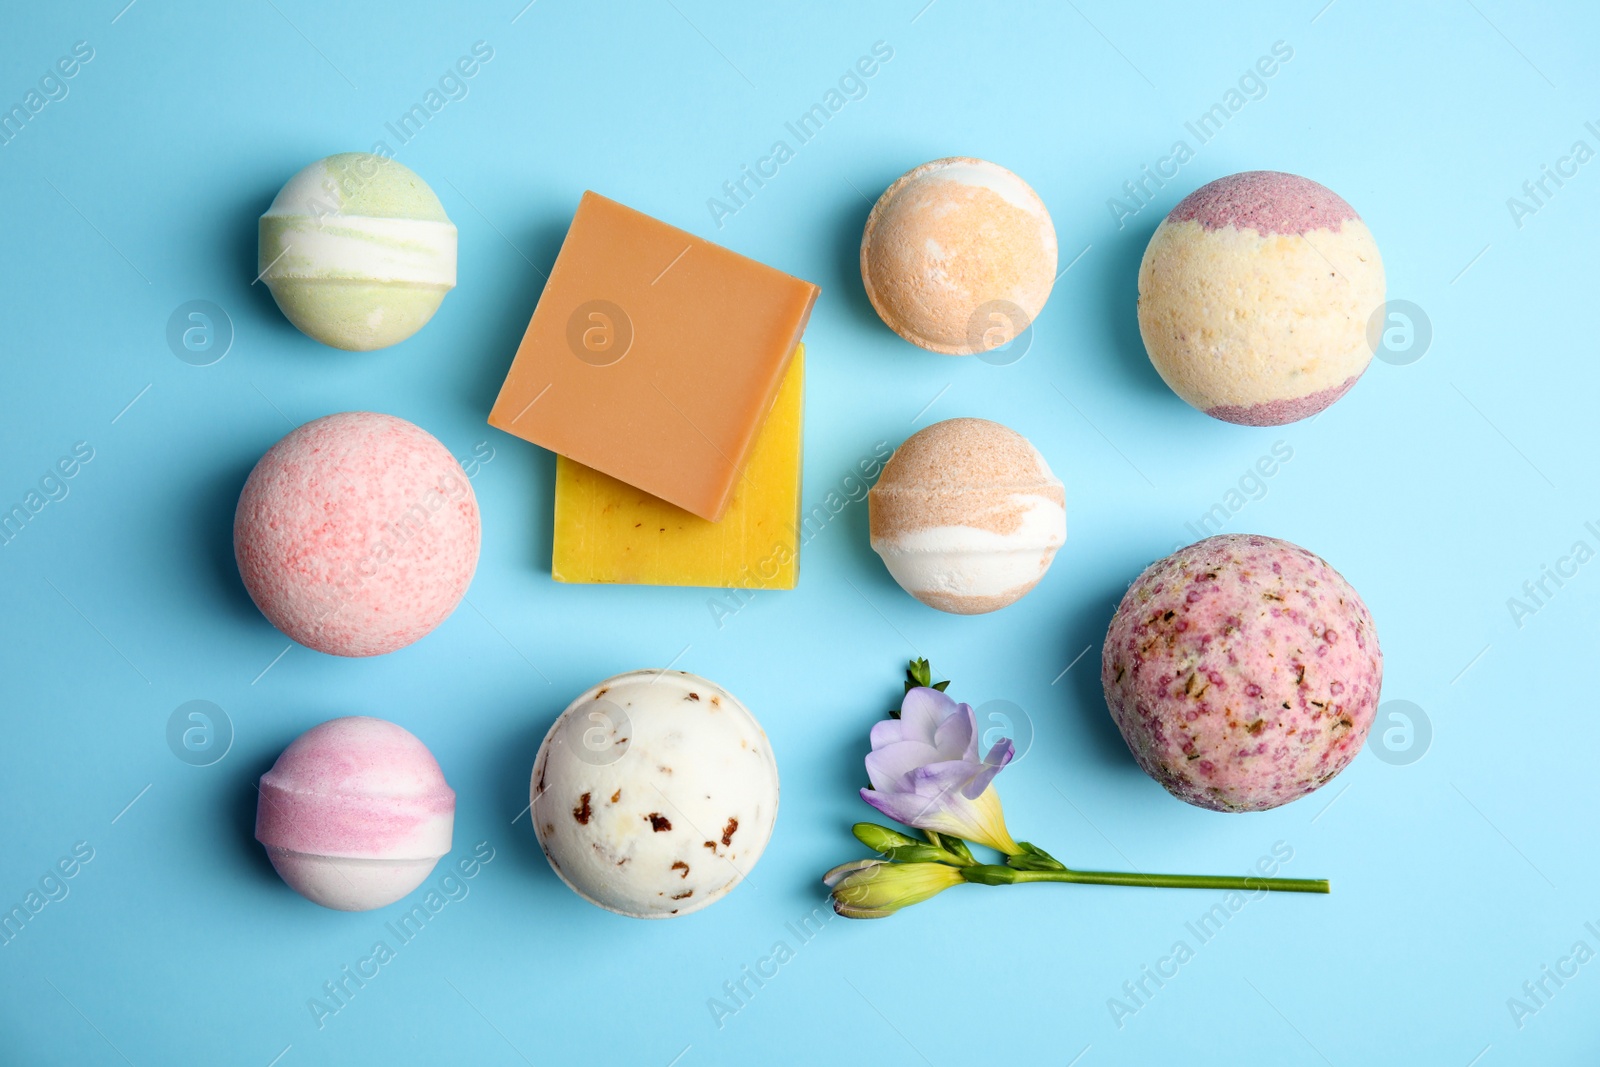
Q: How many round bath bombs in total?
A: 8